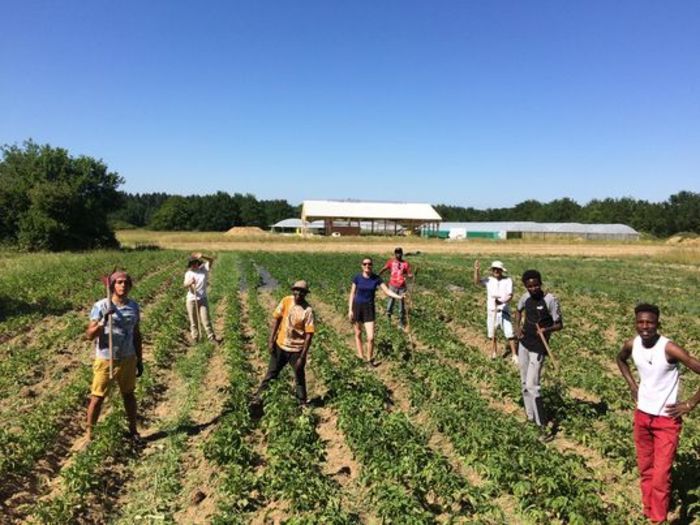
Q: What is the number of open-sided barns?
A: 1